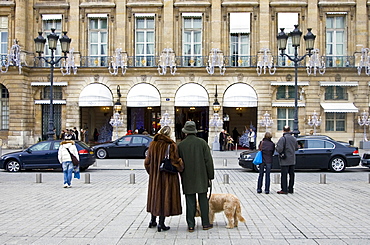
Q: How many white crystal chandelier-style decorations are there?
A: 14